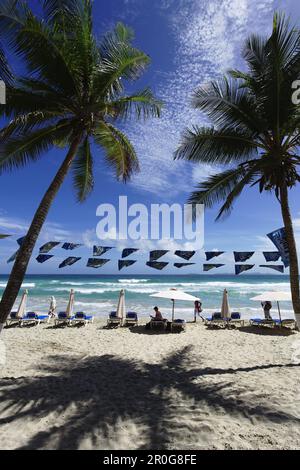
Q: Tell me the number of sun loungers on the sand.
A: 12